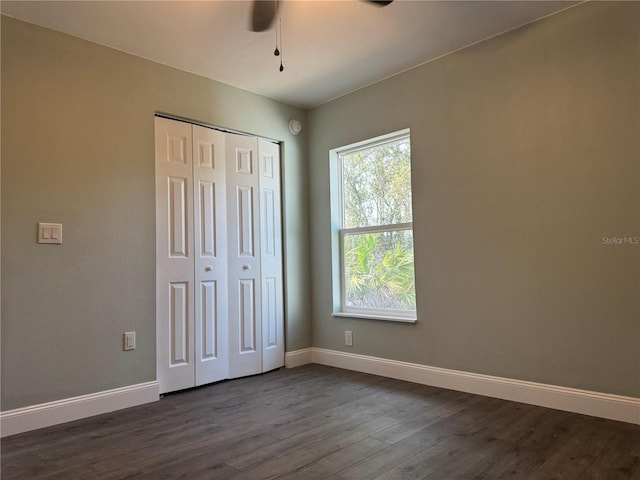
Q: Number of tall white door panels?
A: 4